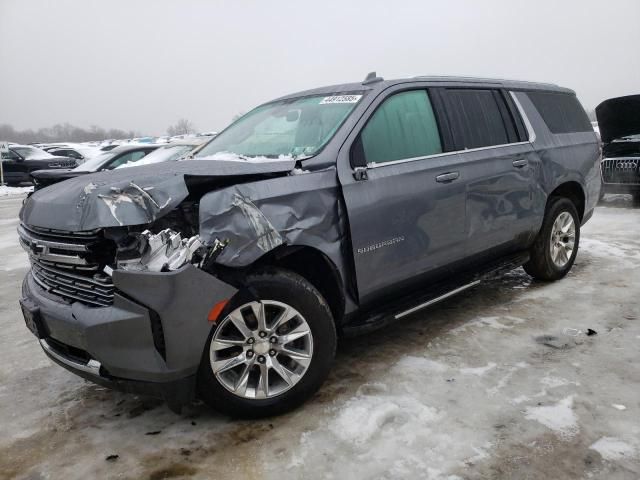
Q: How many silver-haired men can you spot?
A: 0